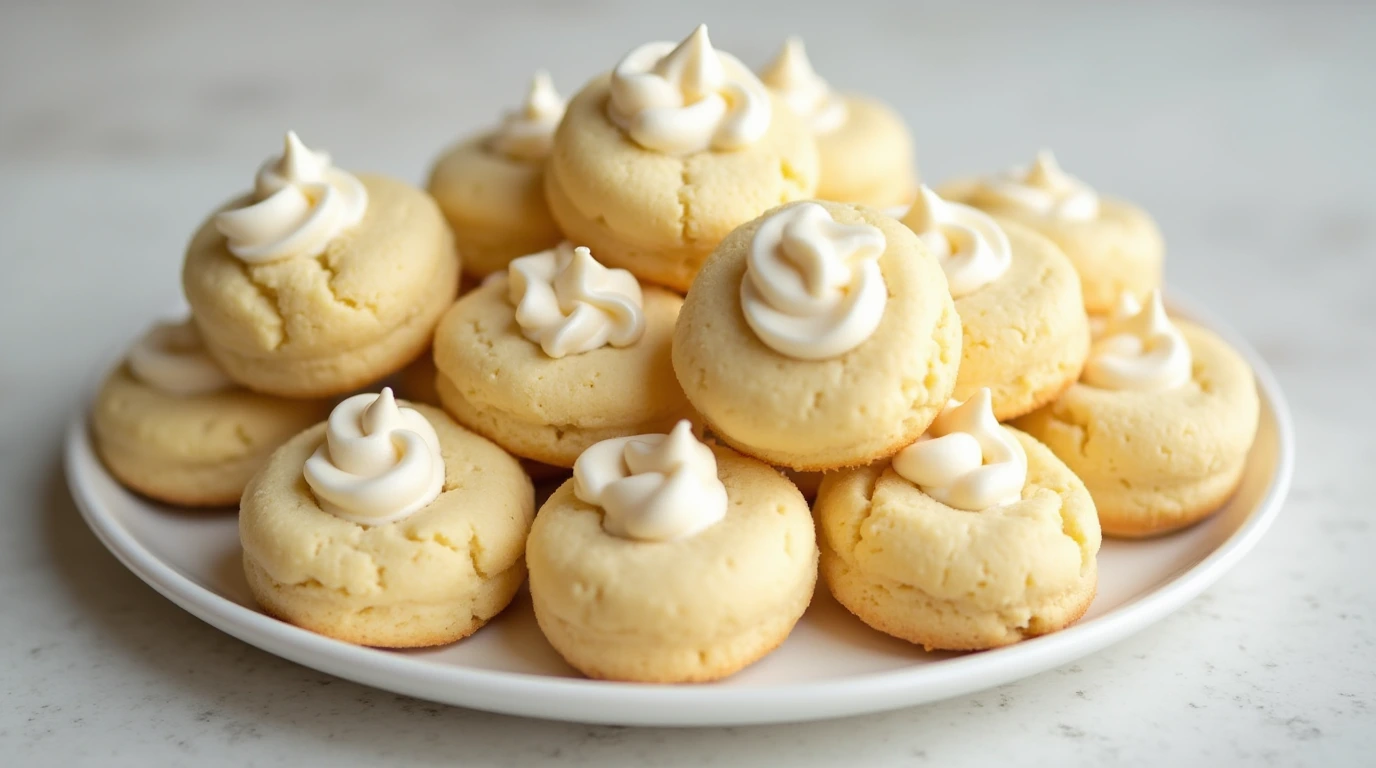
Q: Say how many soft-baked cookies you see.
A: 13